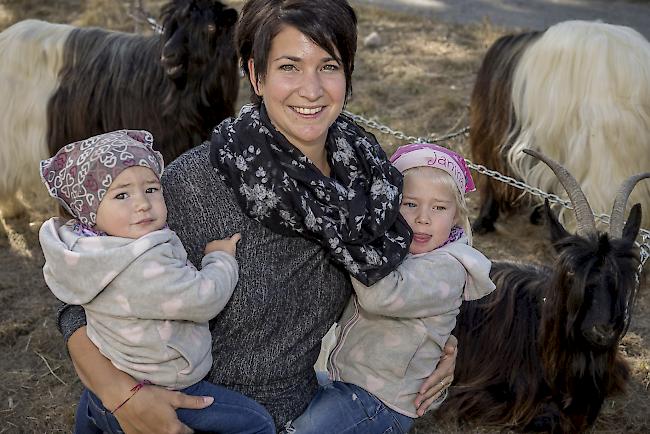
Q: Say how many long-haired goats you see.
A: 3